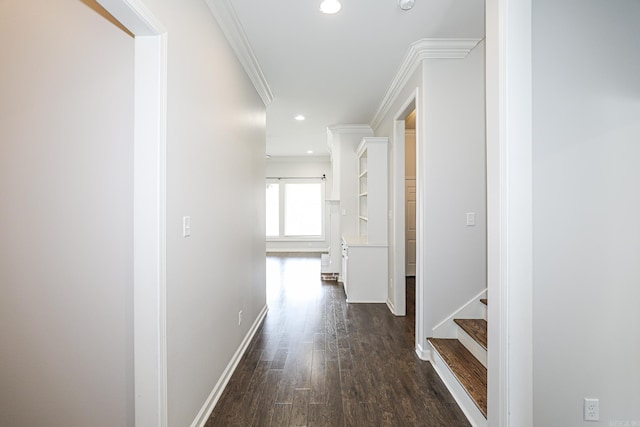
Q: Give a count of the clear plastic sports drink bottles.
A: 0